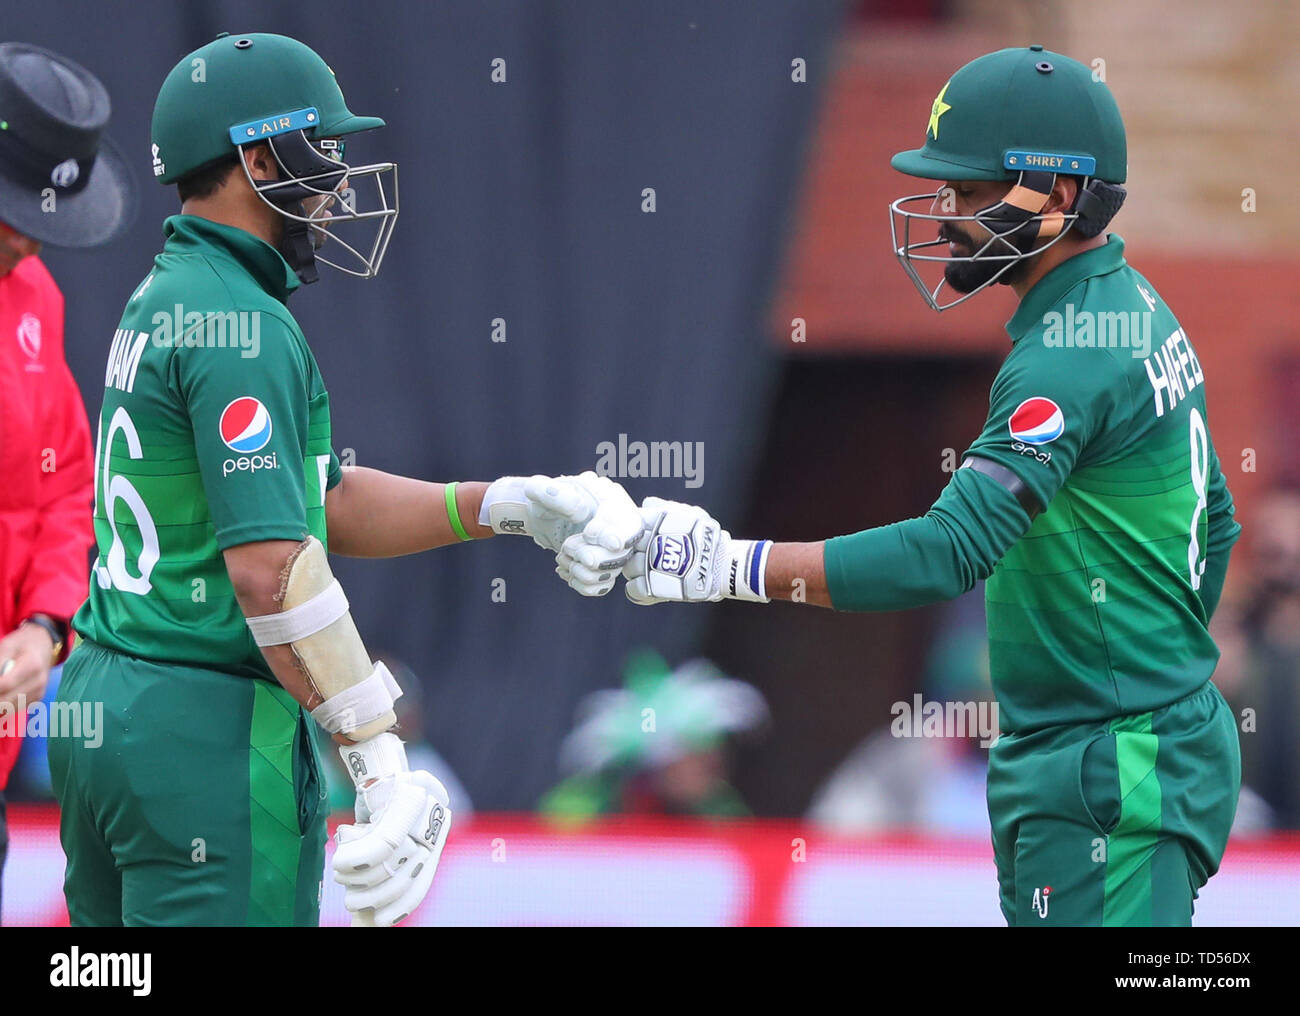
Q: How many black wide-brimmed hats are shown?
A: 1